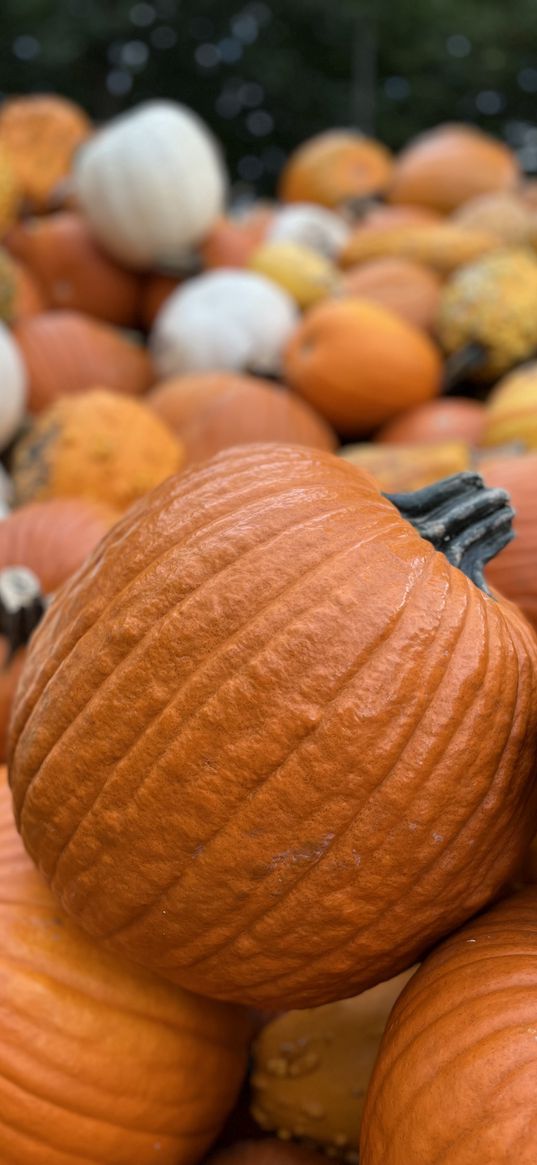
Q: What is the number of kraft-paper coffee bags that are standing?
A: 0